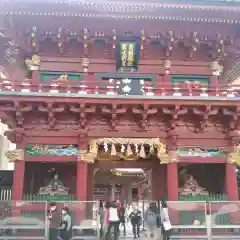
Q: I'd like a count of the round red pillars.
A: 4